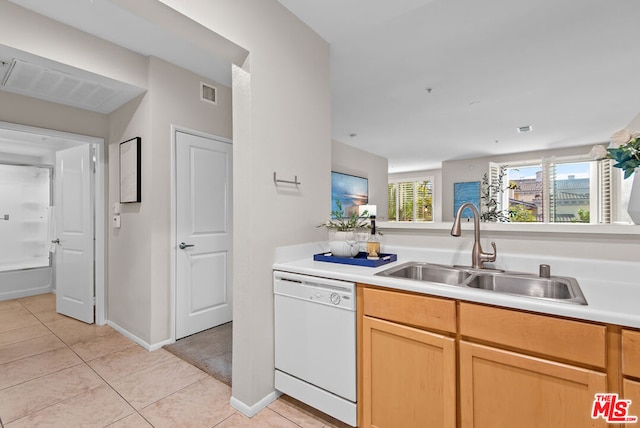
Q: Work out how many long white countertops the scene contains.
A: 1